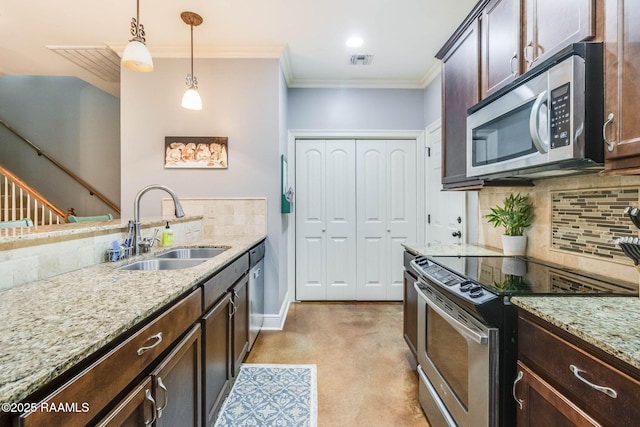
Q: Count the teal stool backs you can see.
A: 2